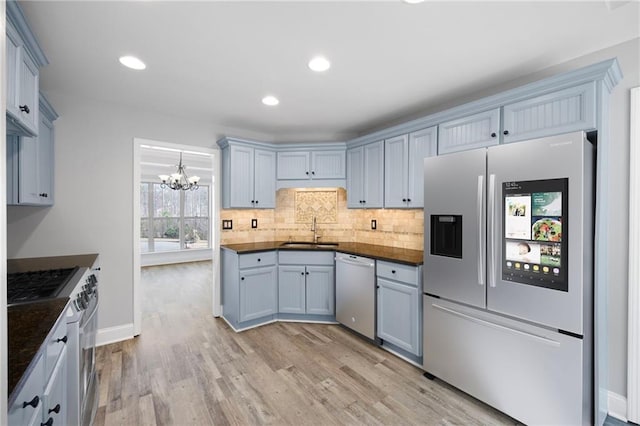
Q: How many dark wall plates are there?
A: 3